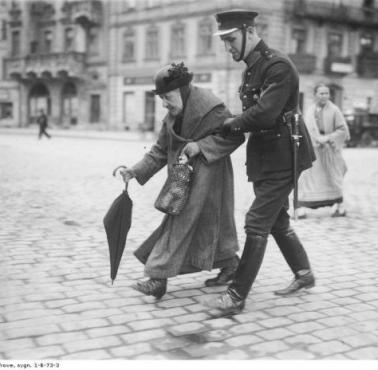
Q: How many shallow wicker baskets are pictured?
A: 0